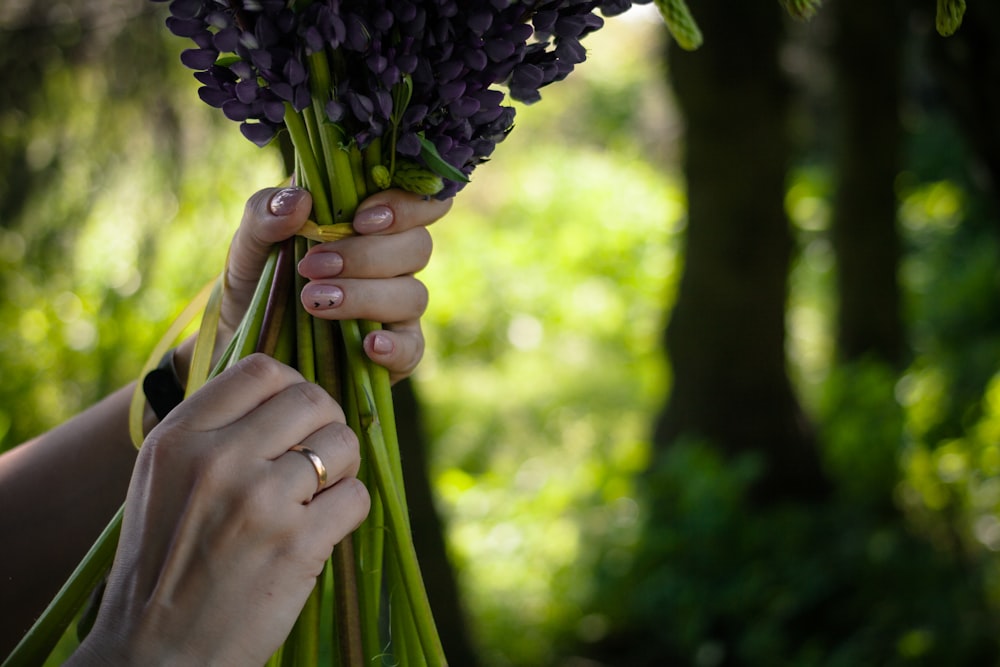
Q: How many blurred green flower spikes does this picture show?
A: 3